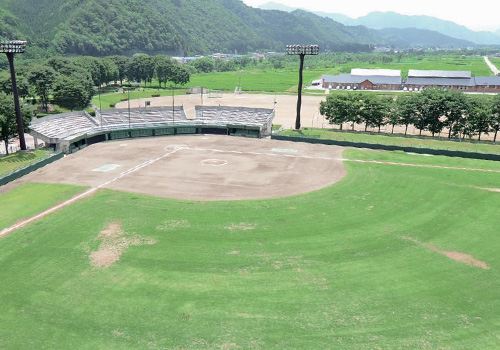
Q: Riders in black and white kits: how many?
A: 0